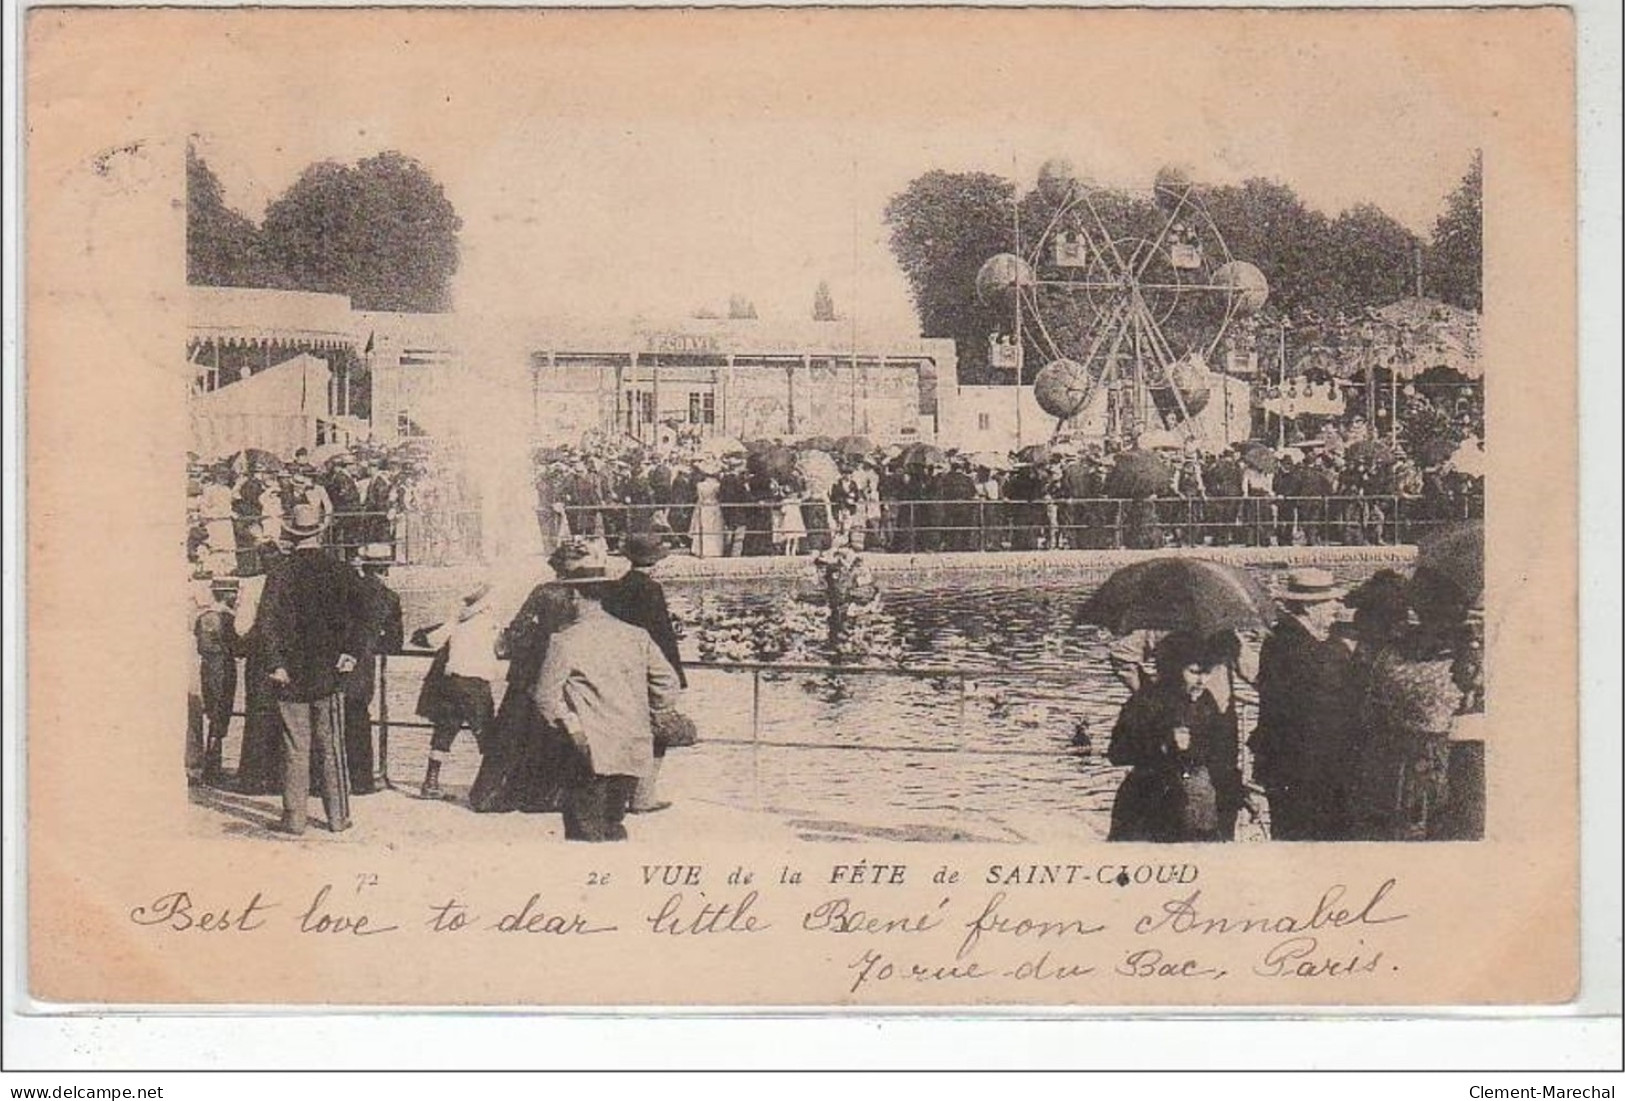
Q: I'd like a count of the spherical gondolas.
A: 6